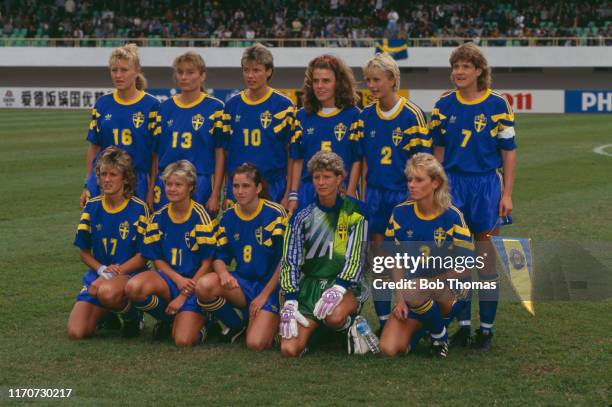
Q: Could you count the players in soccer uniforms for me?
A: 11